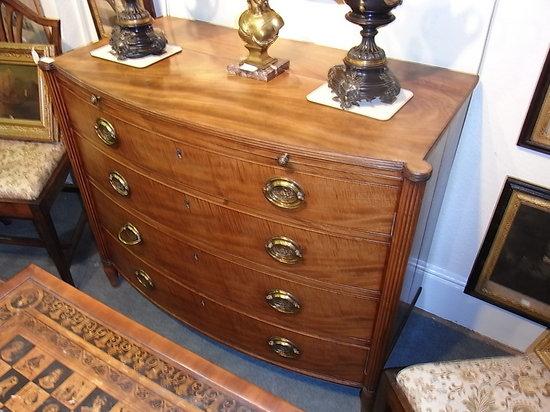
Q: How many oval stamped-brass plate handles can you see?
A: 8